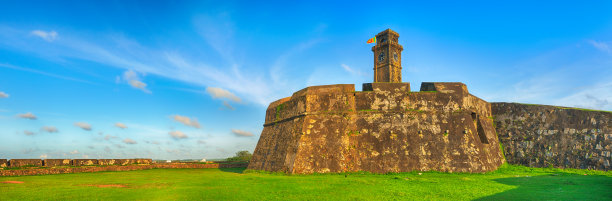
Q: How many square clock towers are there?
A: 1